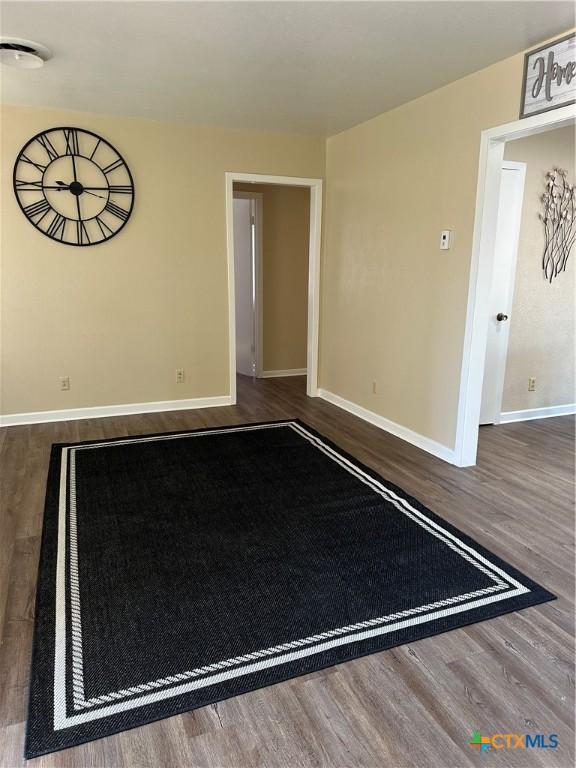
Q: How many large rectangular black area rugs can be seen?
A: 1